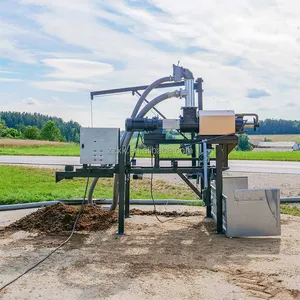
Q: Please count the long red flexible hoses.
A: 0